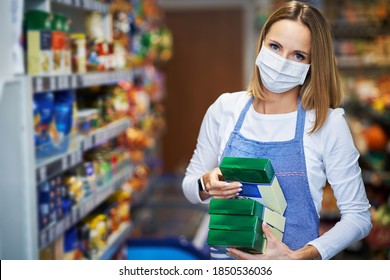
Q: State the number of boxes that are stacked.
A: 4